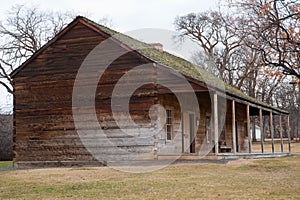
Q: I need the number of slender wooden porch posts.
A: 7